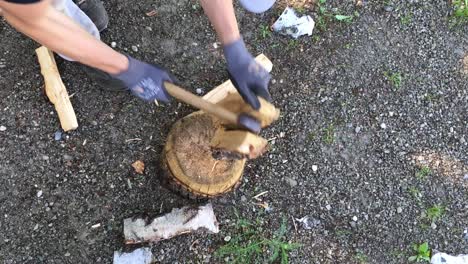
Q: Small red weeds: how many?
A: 0